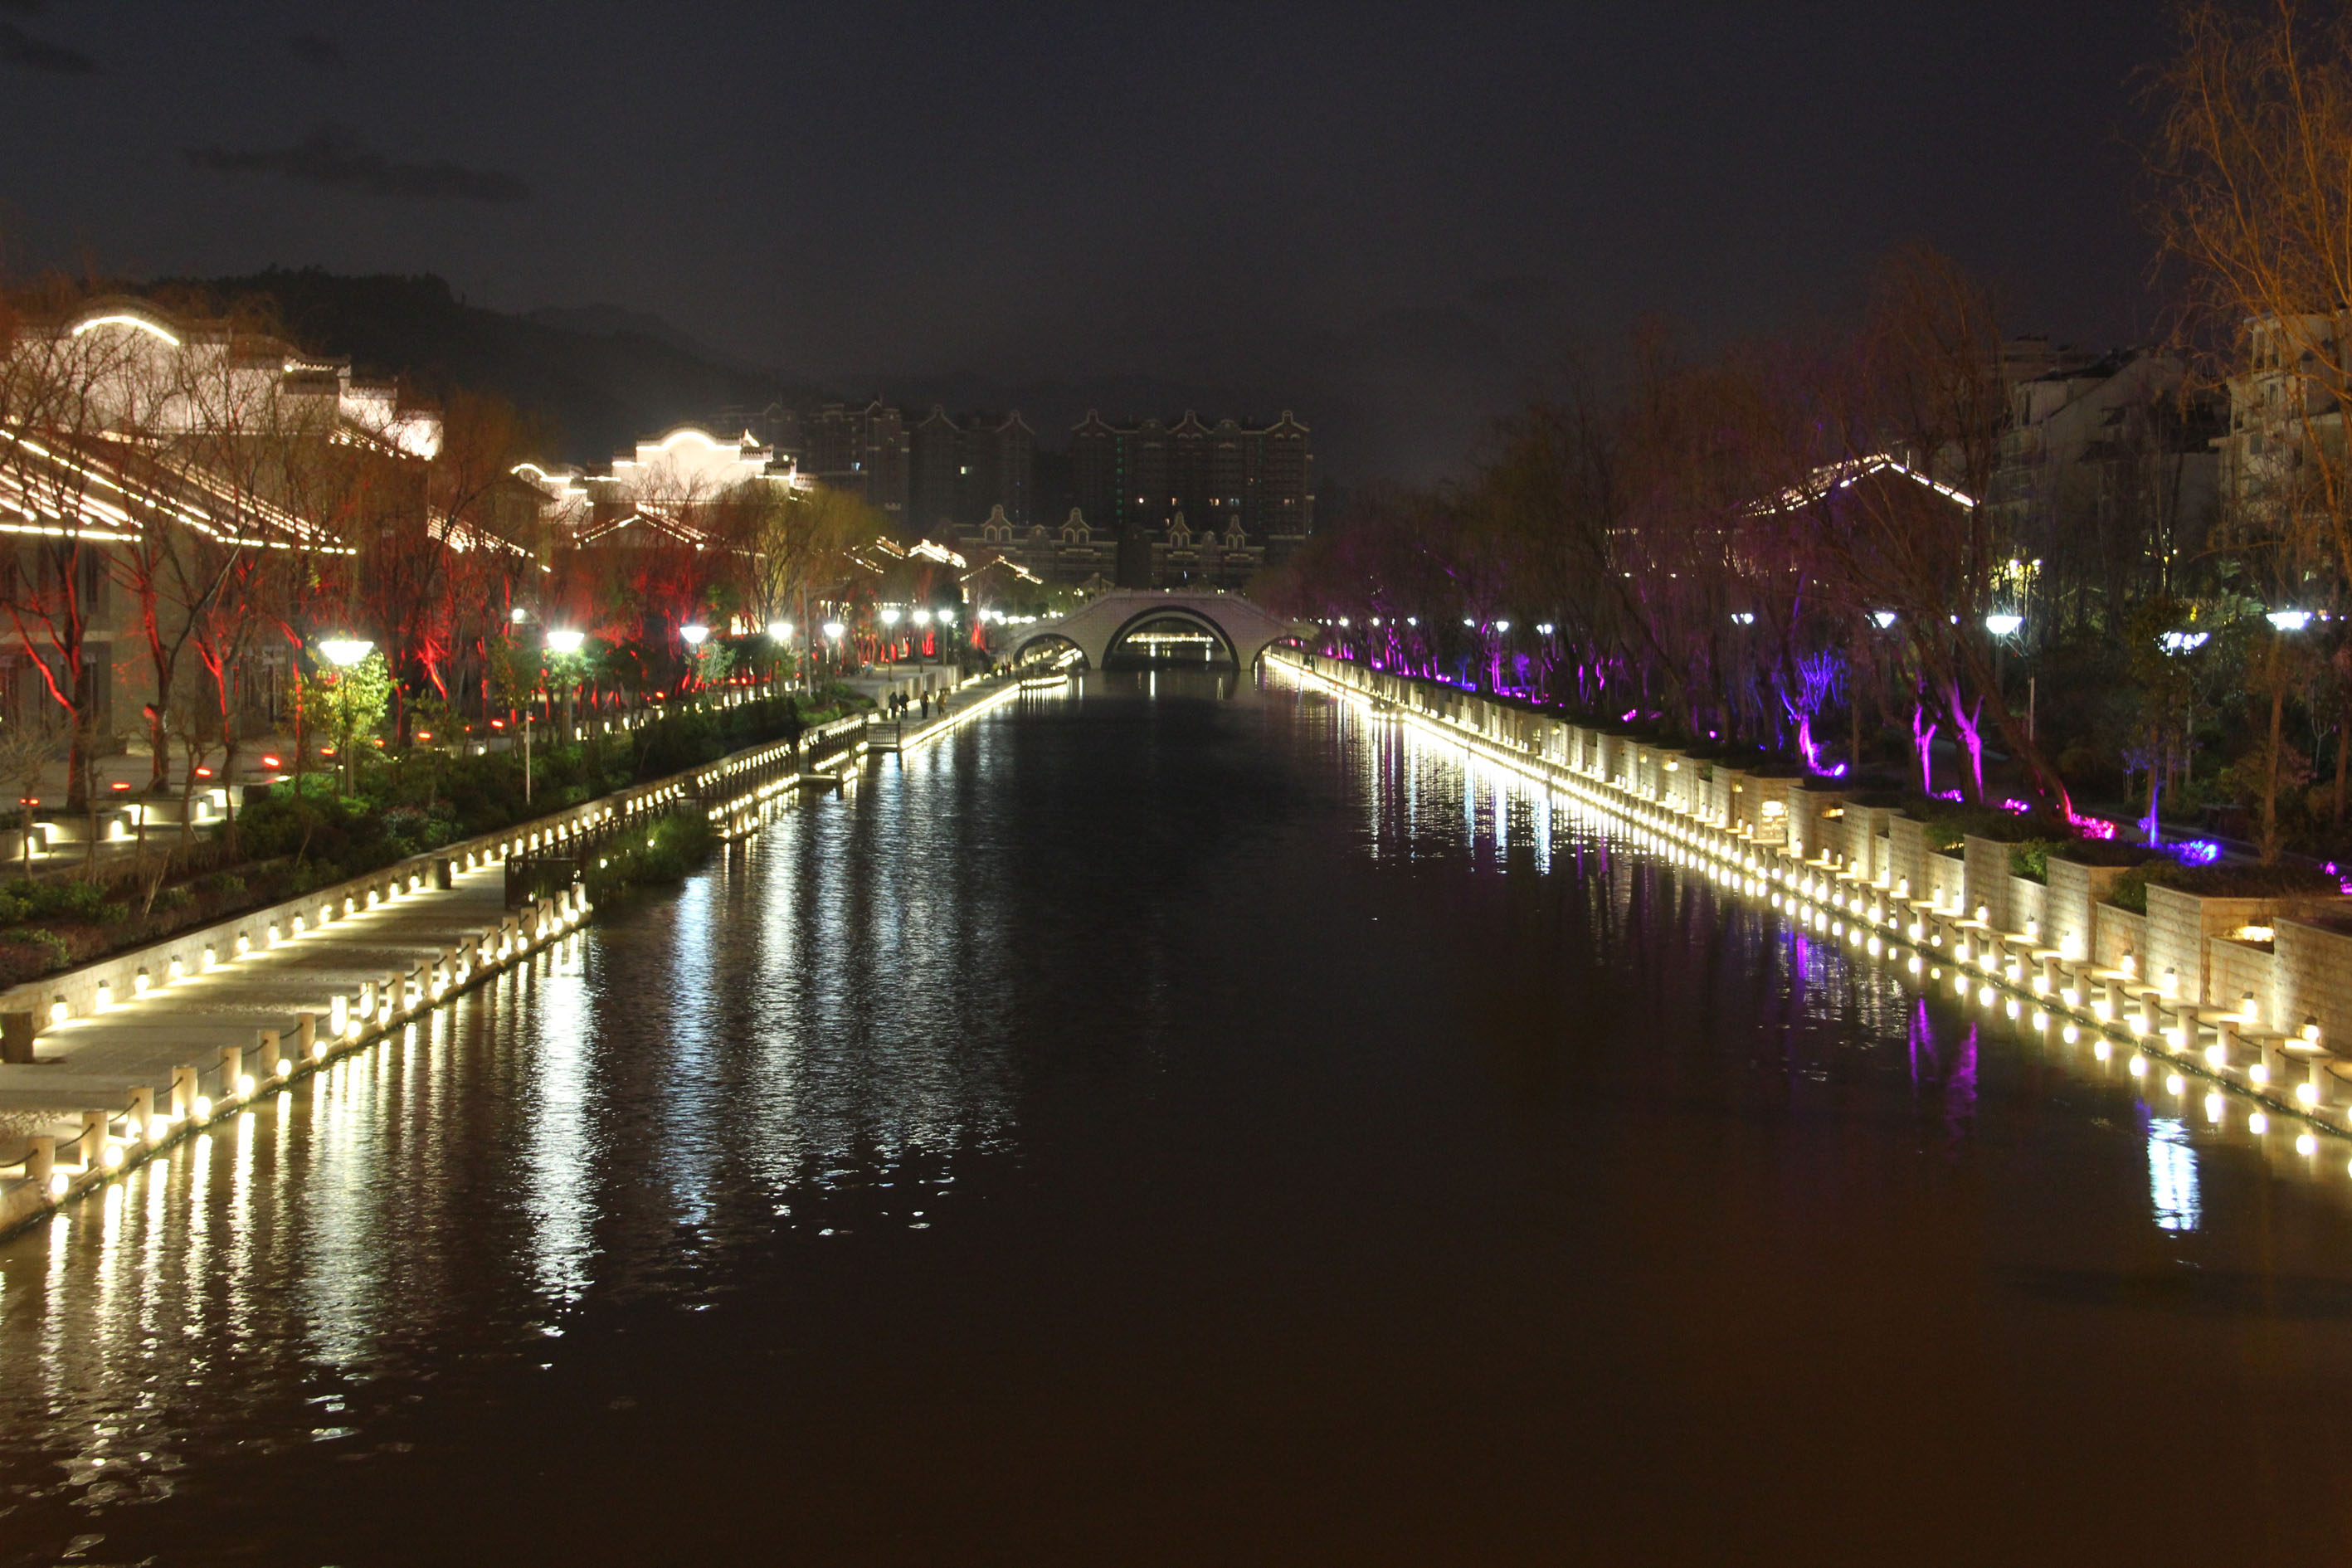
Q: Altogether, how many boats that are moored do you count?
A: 0